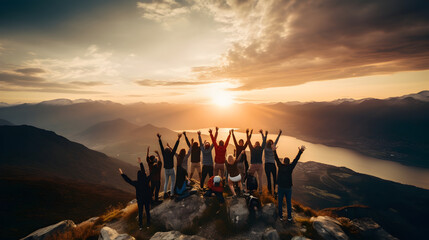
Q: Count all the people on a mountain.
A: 13